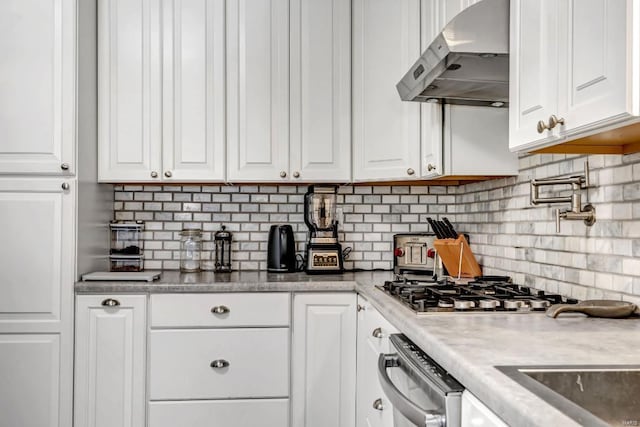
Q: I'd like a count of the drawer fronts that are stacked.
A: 3